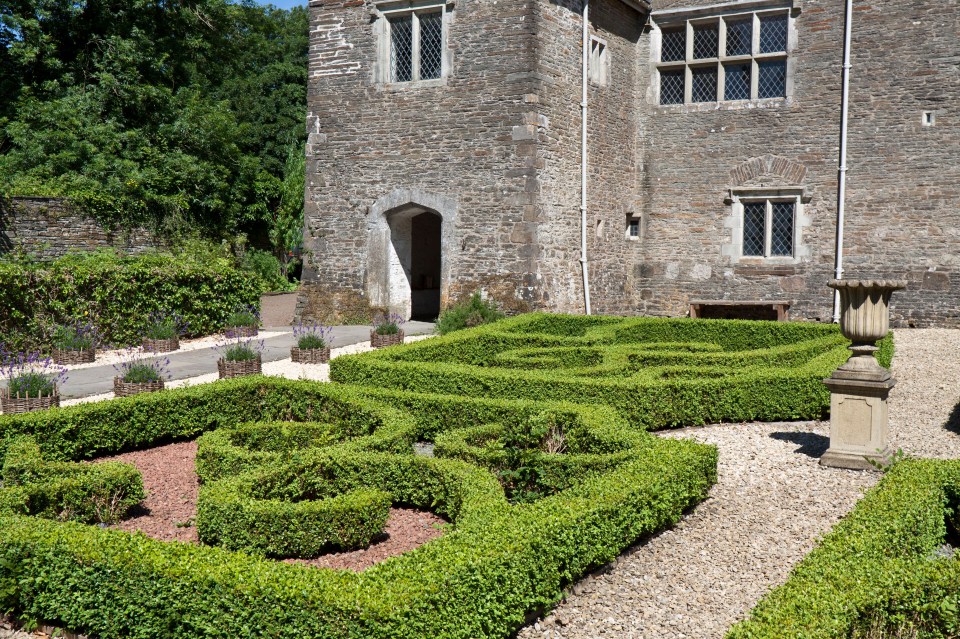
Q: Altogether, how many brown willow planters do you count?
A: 8